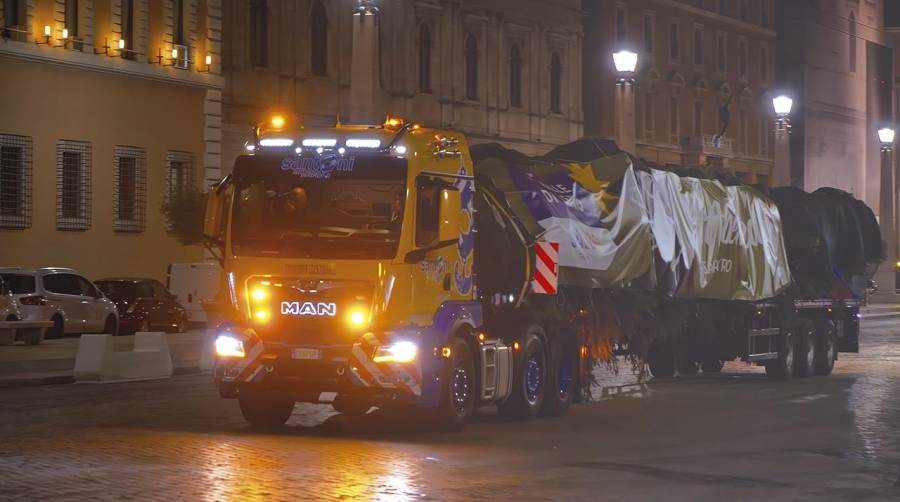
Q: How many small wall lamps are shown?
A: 5